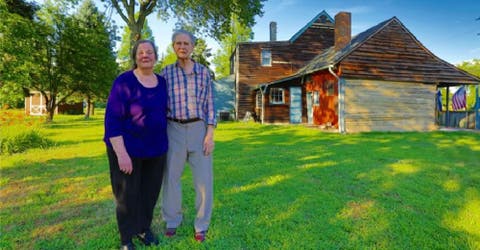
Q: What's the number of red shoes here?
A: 2